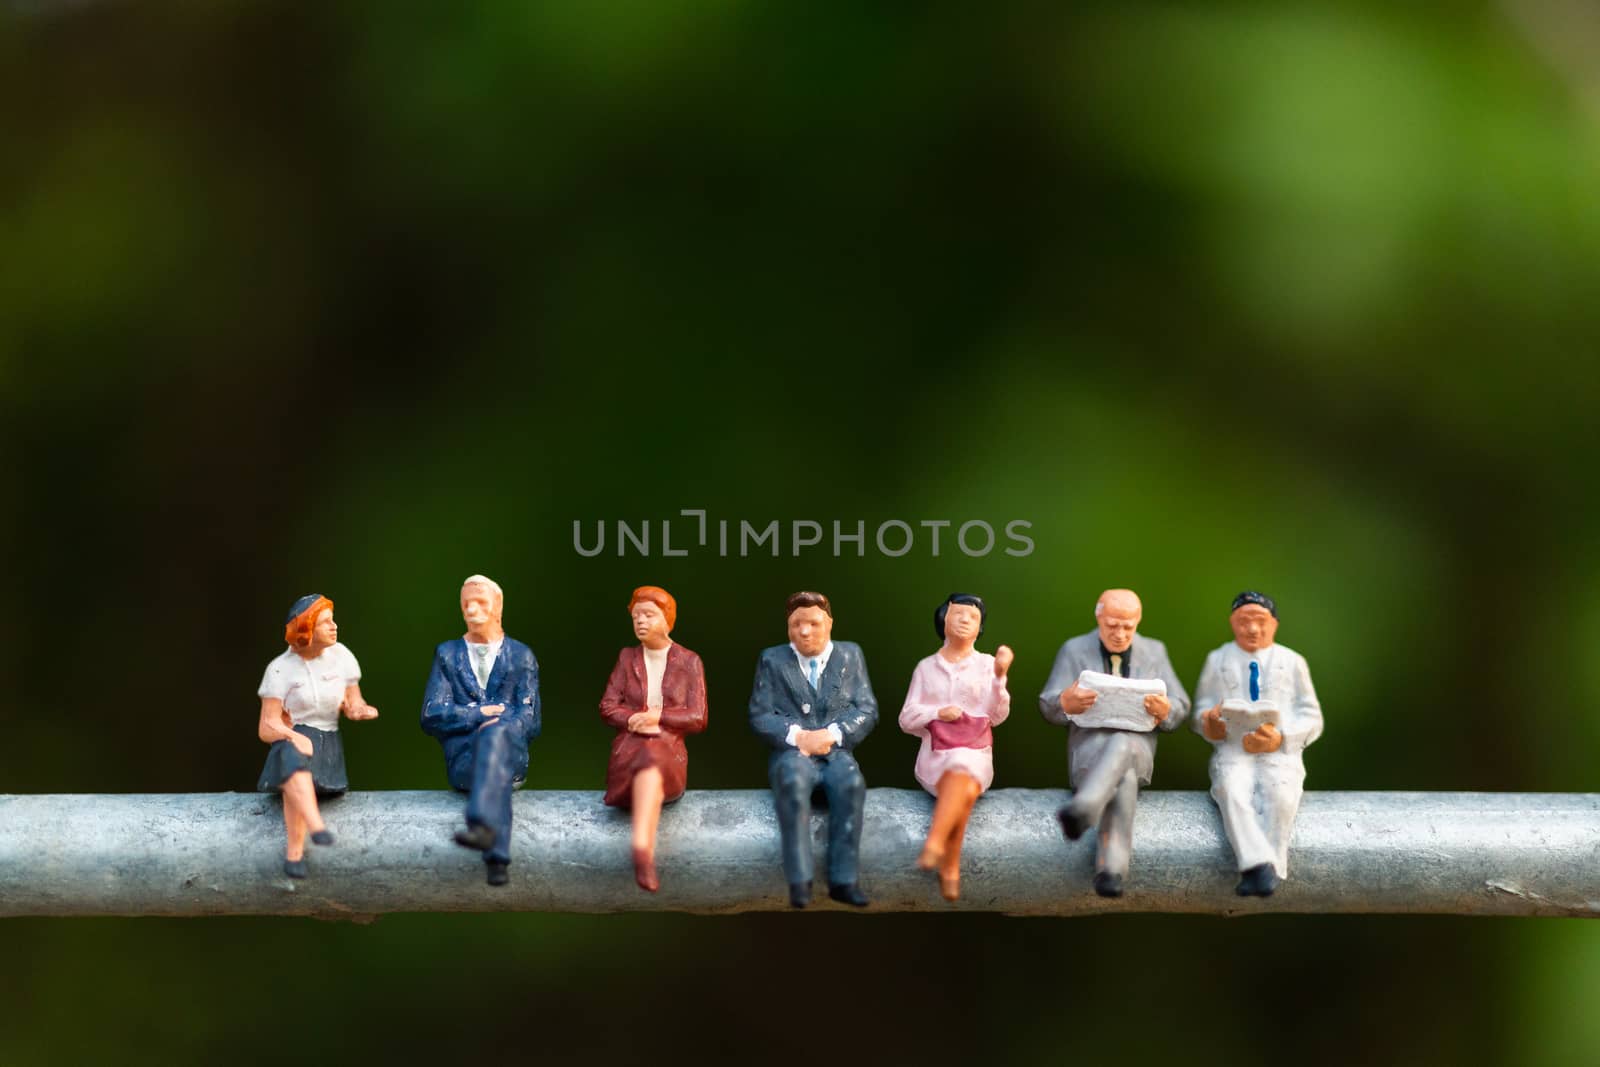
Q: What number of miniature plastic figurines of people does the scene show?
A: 7